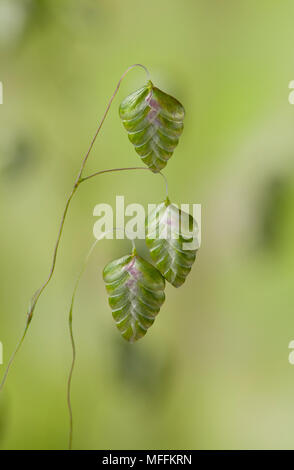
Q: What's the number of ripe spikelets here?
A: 3